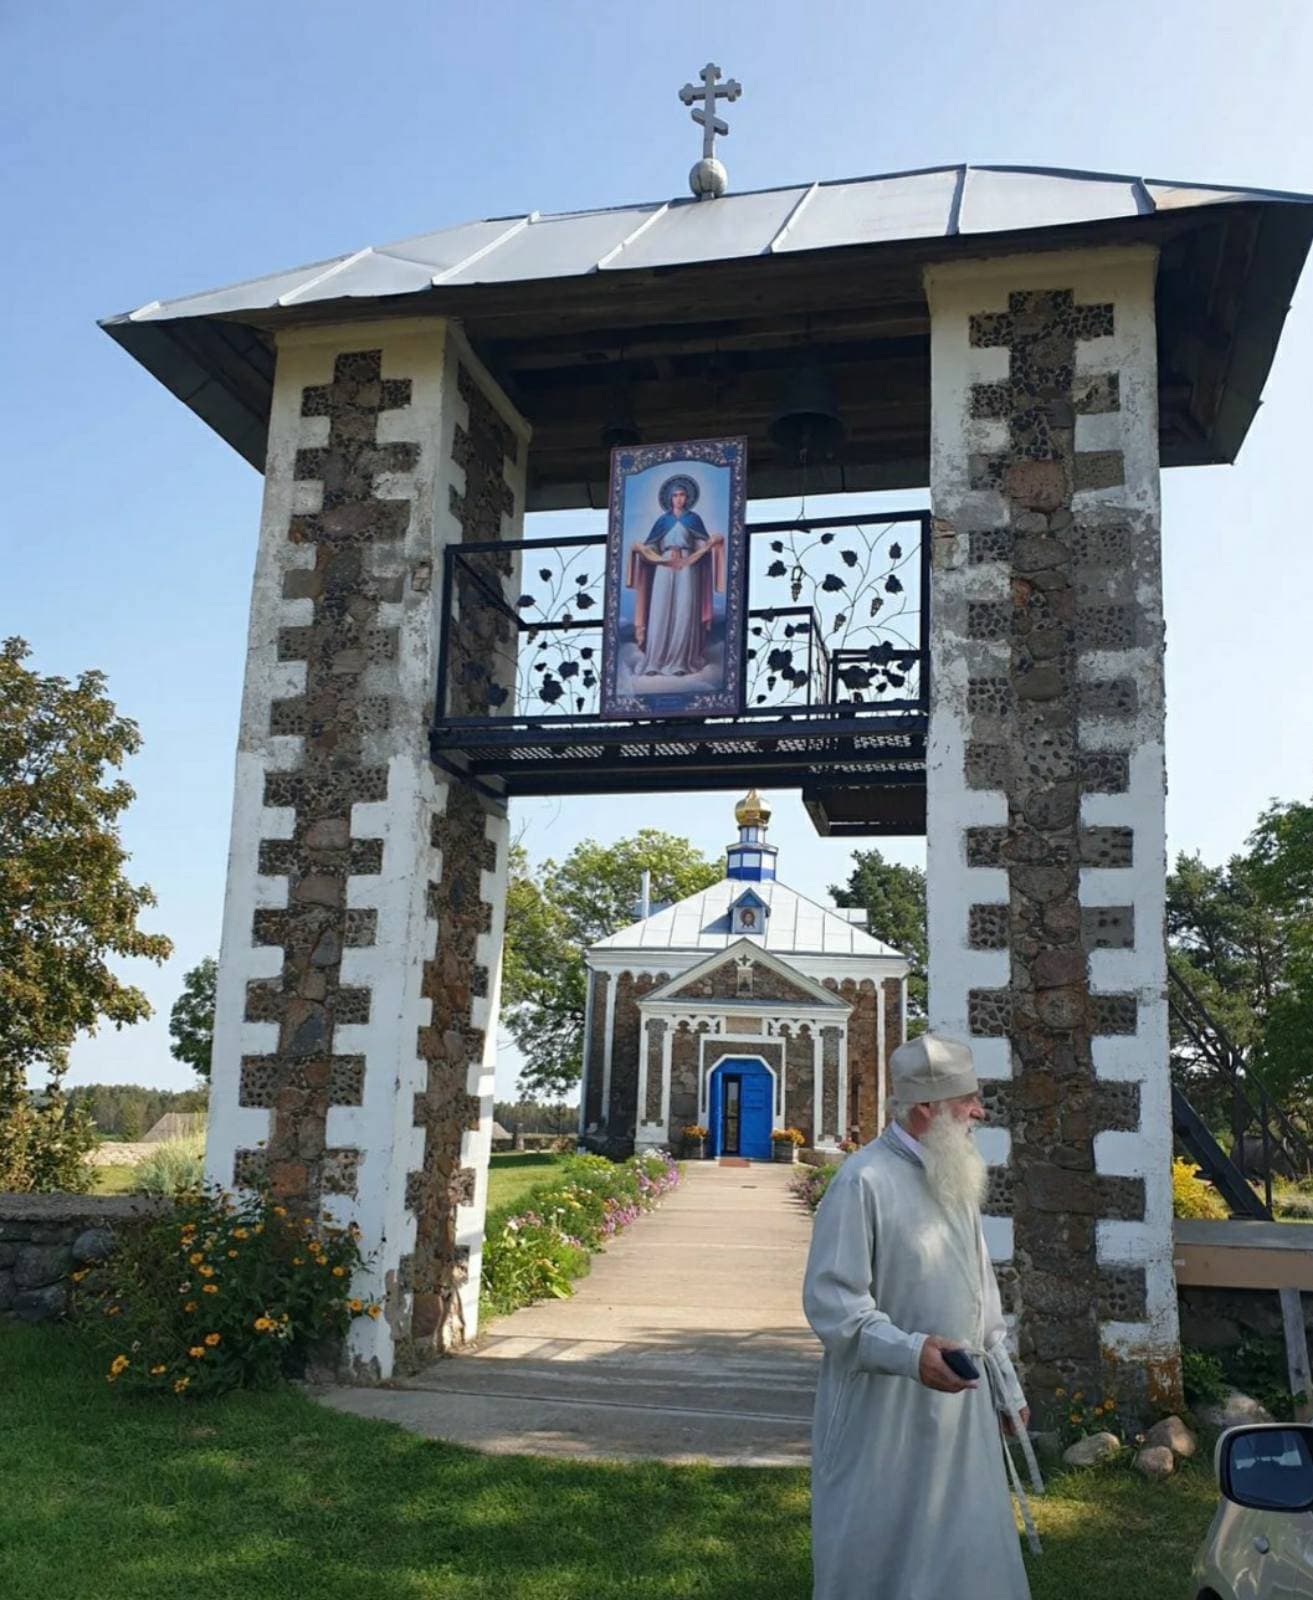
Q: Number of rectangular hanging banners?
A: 1